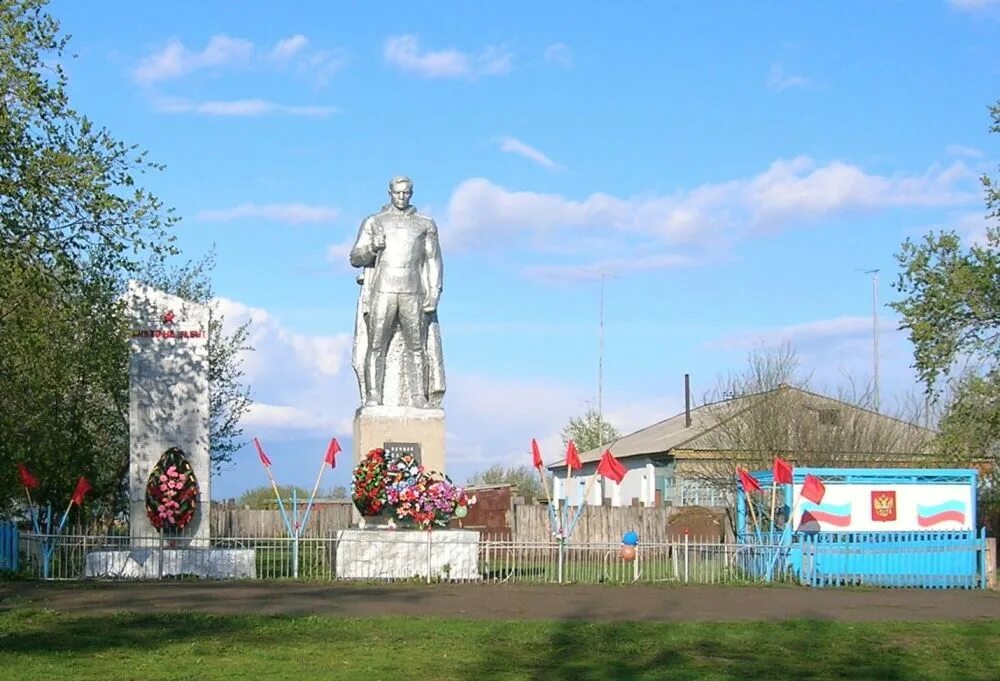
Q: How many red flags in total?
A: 10